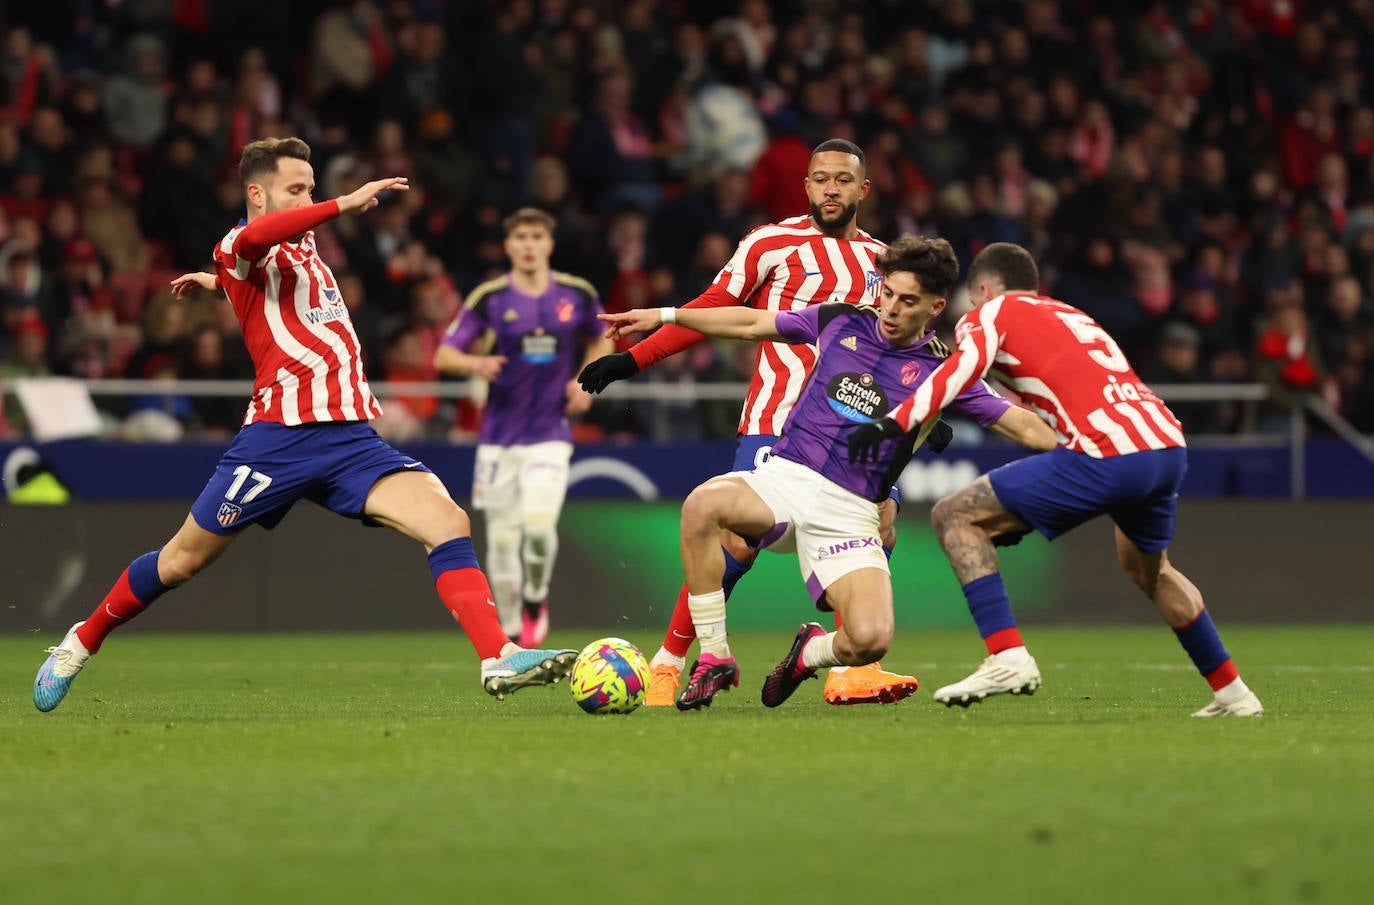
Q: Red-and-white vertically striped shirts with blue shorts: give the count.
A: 3